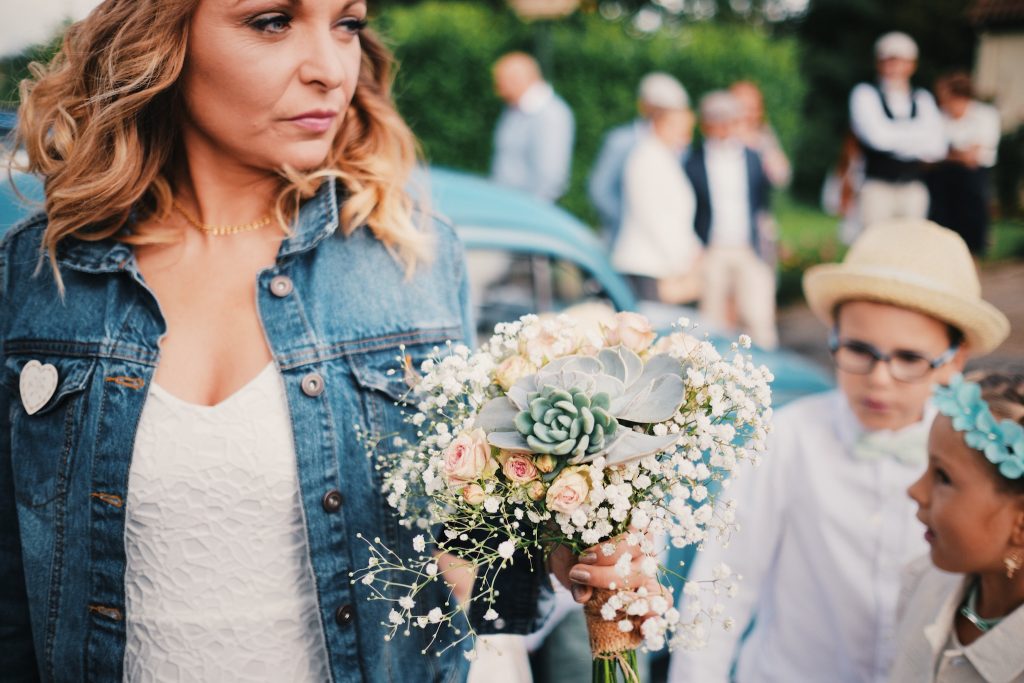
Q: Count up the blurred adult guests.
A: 7